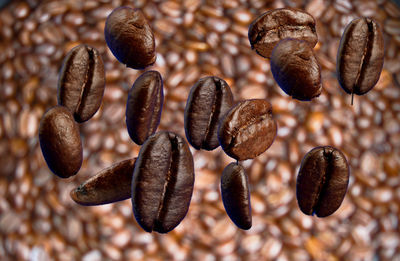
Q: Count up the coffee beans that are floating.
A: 13